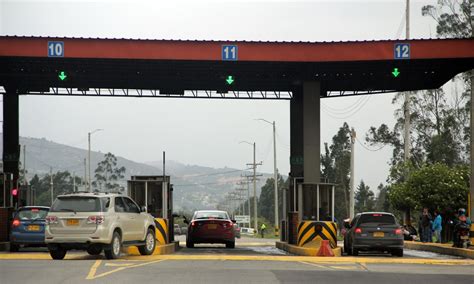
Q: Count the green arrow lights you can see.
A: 3